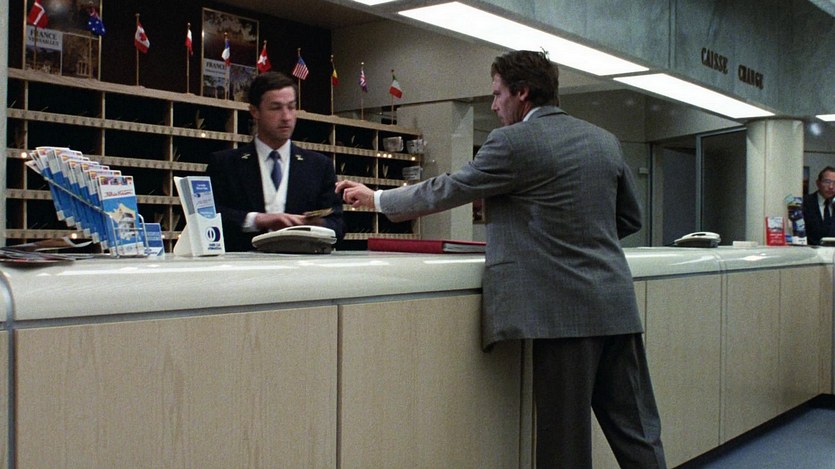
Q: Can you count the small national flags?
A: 10